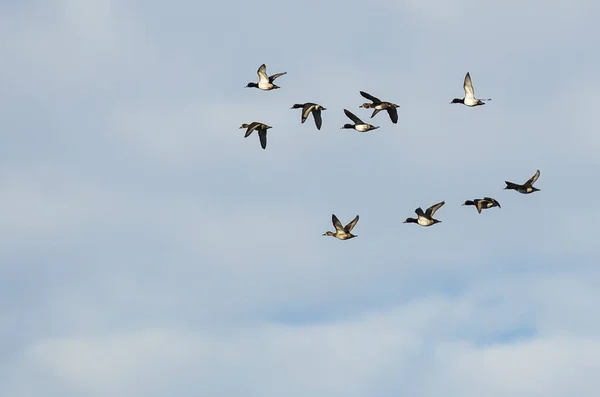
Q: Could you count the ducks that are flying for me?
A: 10